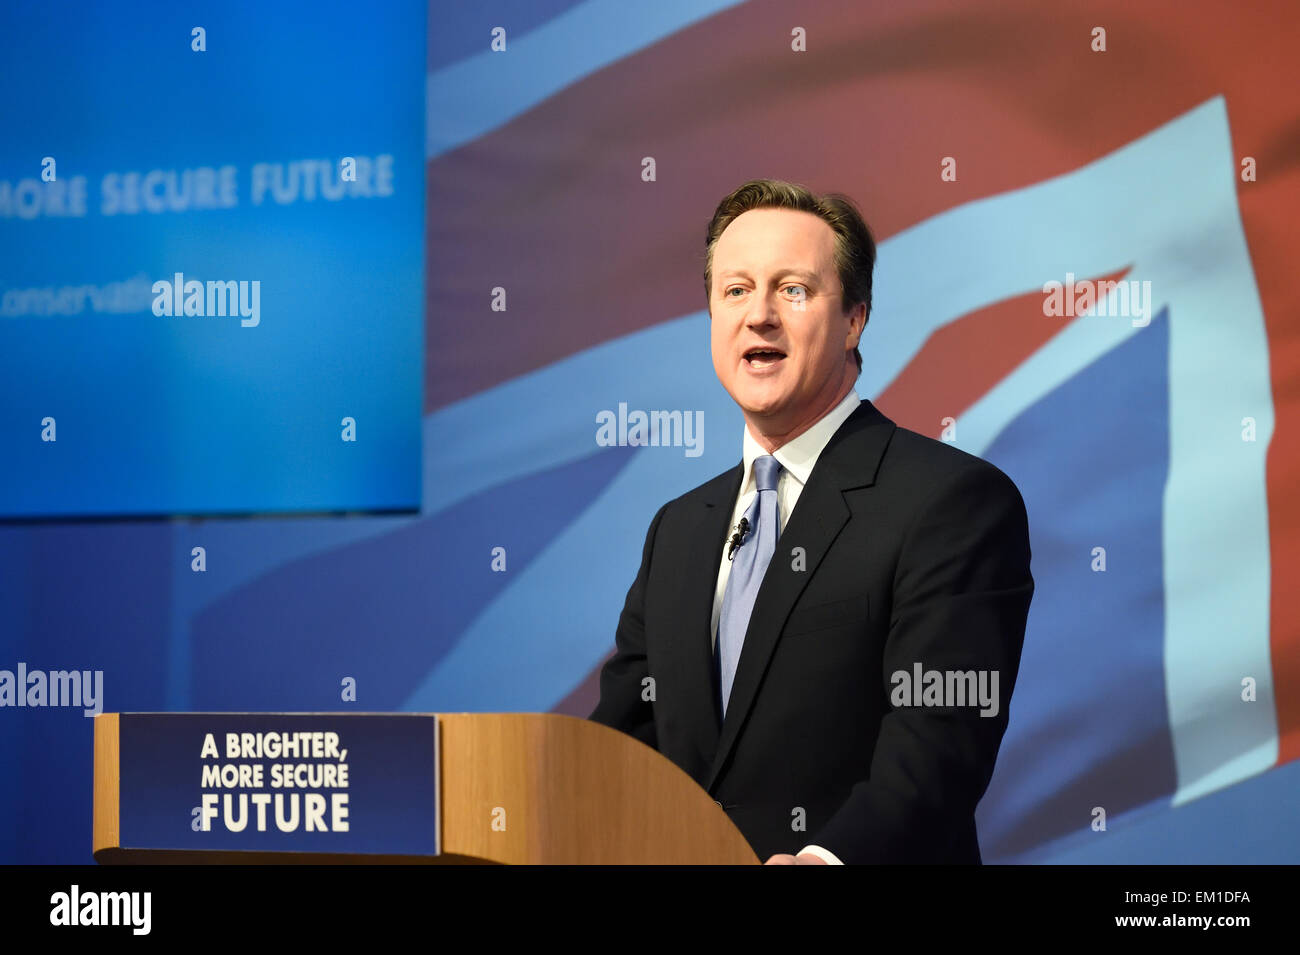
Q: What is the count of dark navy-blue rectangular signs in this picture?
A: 1